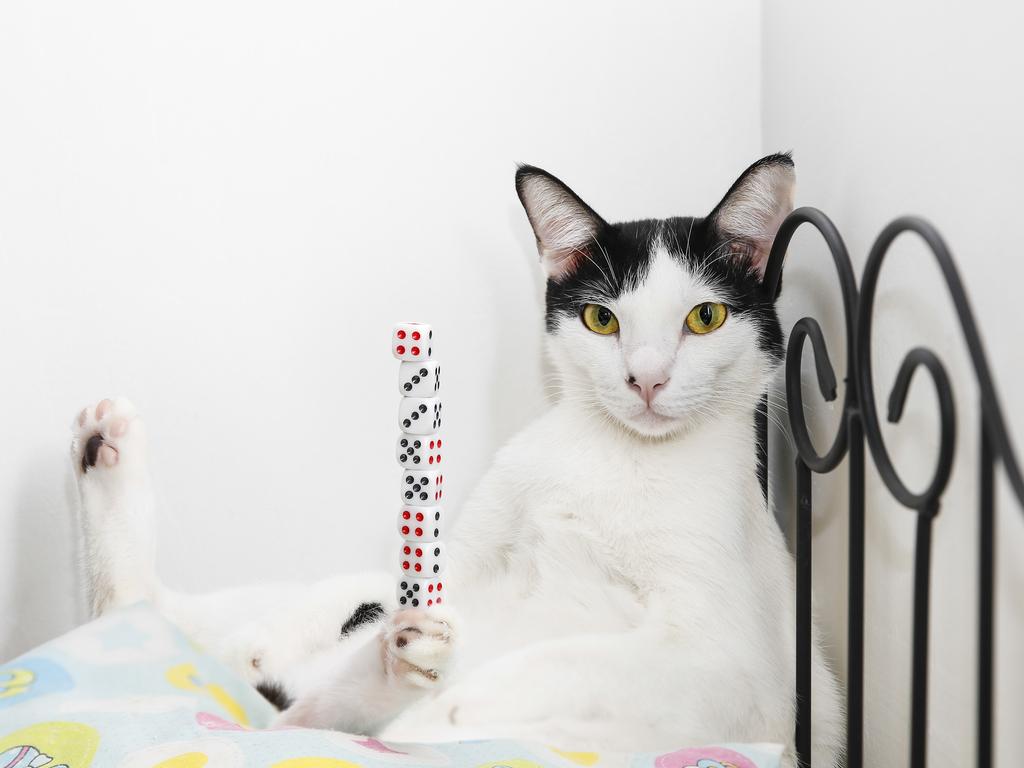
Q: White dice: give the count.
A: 8